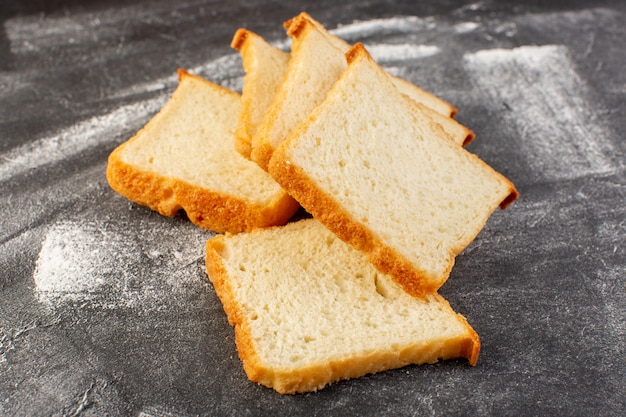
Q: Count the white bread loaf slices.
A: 5